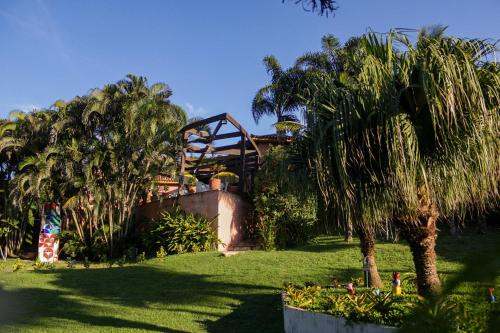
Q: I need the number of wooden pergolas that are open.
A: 1